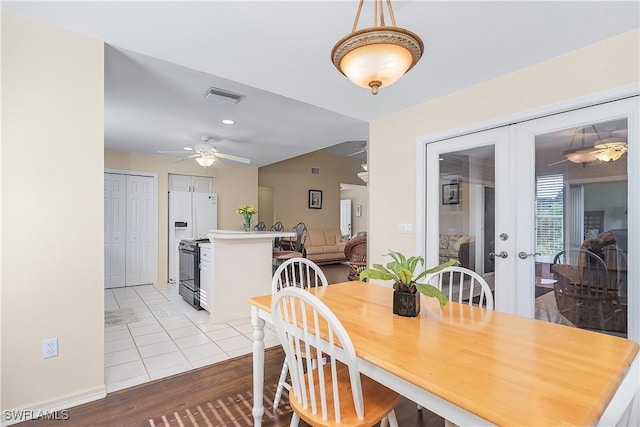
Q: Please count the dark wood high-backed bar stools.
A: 3